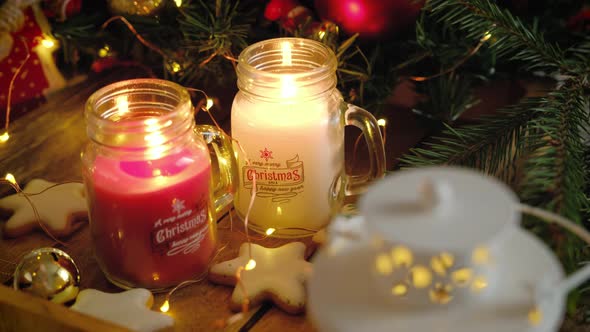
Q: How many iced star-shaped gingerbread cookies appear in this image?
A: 3